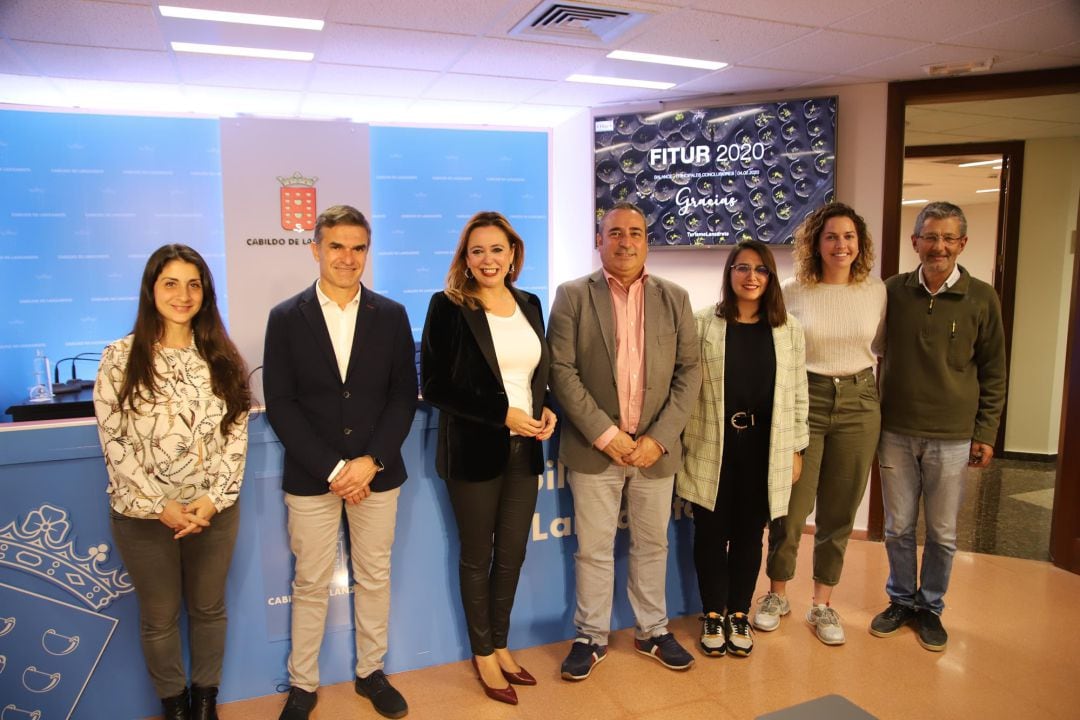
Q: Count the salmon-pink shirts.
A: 1